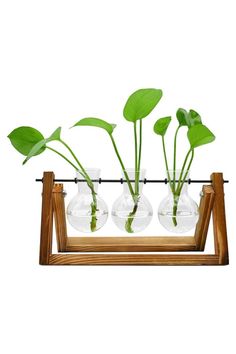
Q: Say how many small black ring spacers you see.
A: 6